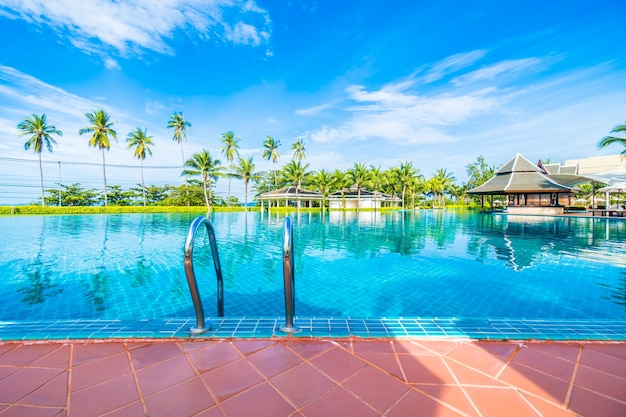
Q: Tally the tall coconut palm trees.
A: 7